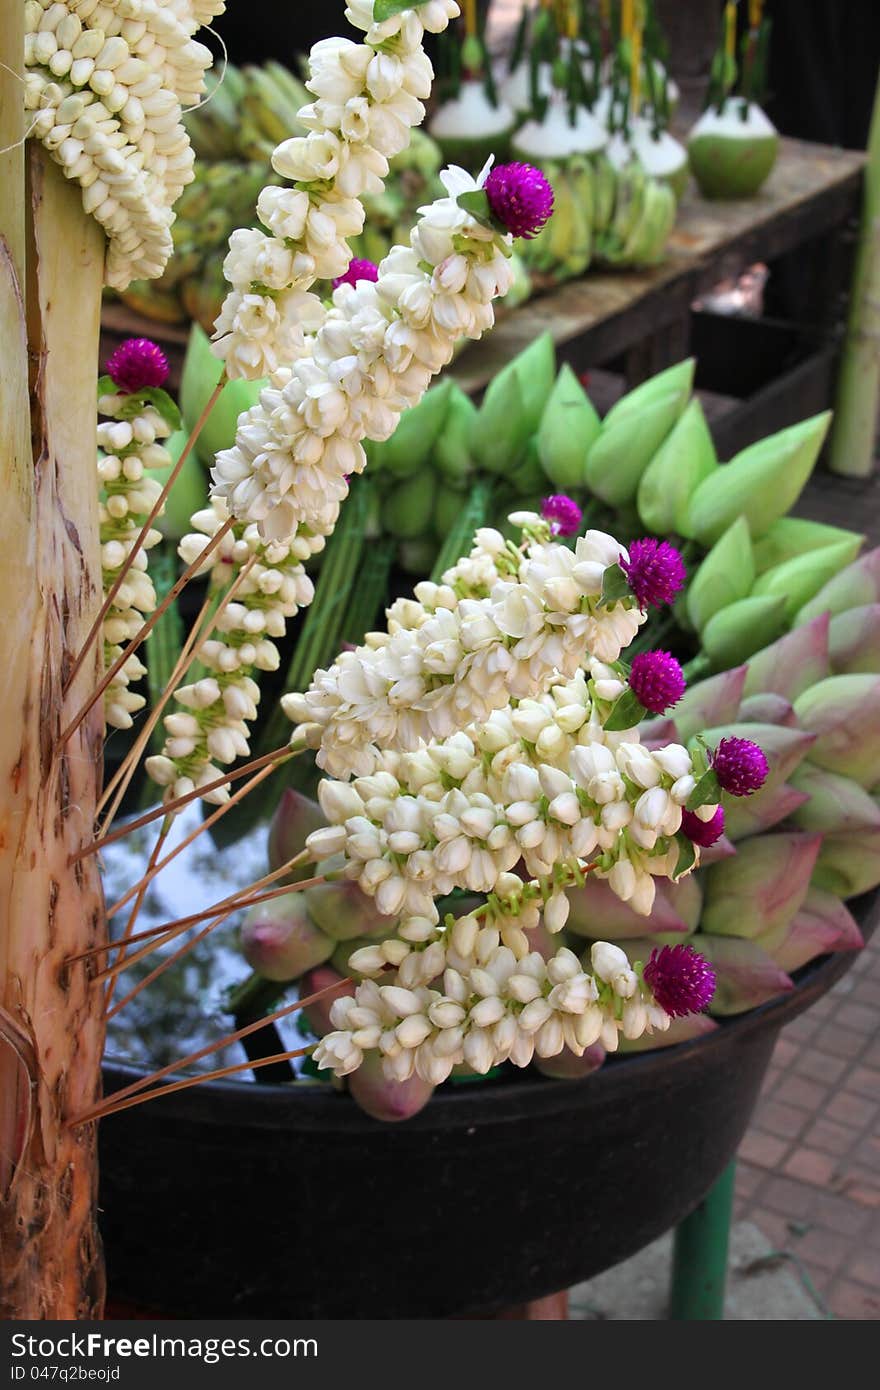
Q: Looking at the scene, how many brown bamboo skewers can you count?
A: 12